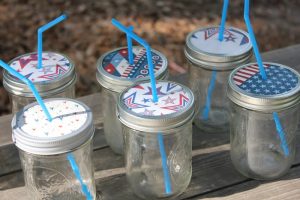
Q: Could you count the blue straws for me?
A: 6